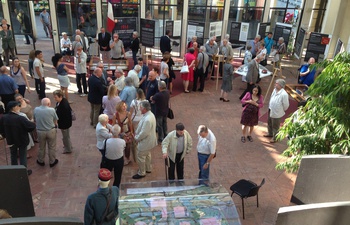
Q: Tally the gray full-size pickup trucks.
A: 0